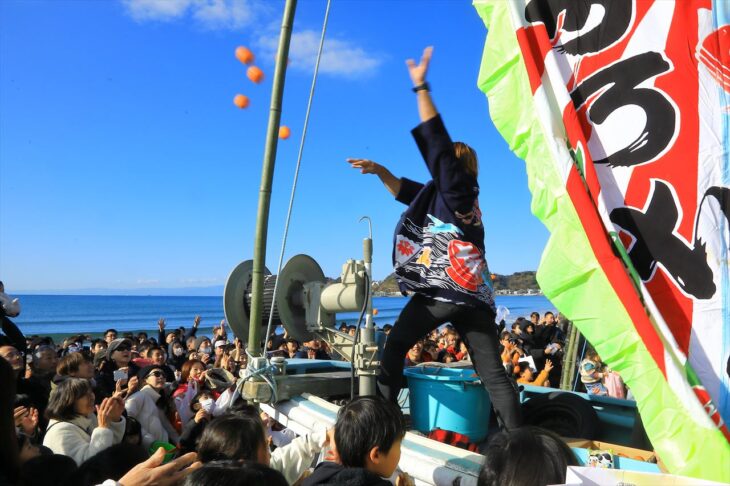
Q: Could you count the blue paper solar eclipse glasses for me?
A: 0